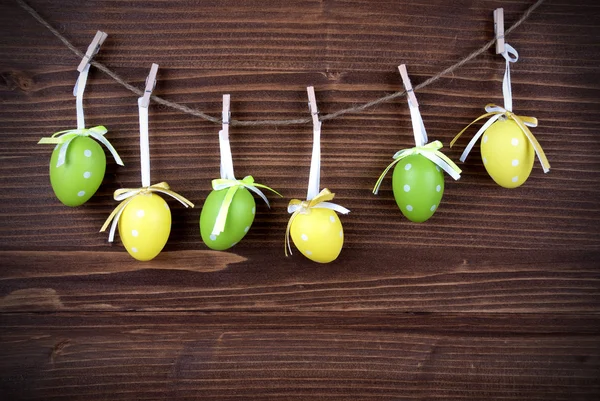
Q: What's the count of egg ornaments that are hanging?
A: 6